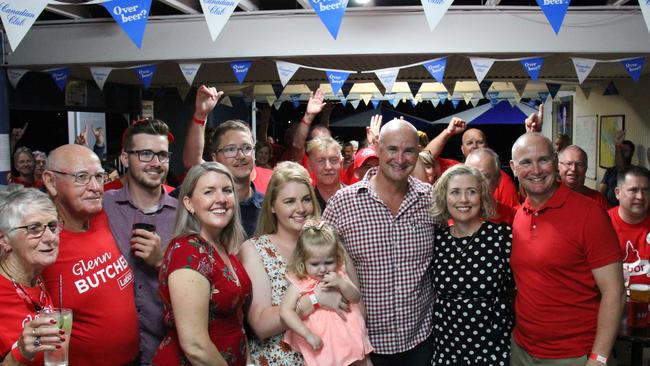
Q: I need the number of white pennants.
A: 11